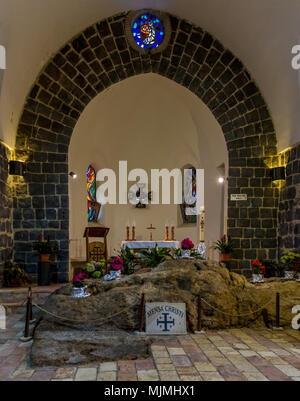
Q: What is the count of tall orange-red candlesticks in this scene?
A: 4